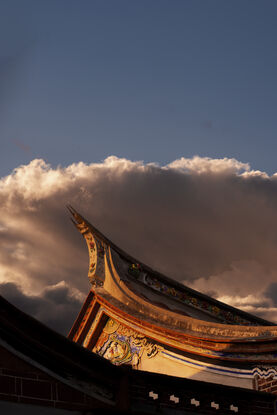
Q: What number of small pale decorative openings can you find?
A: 5